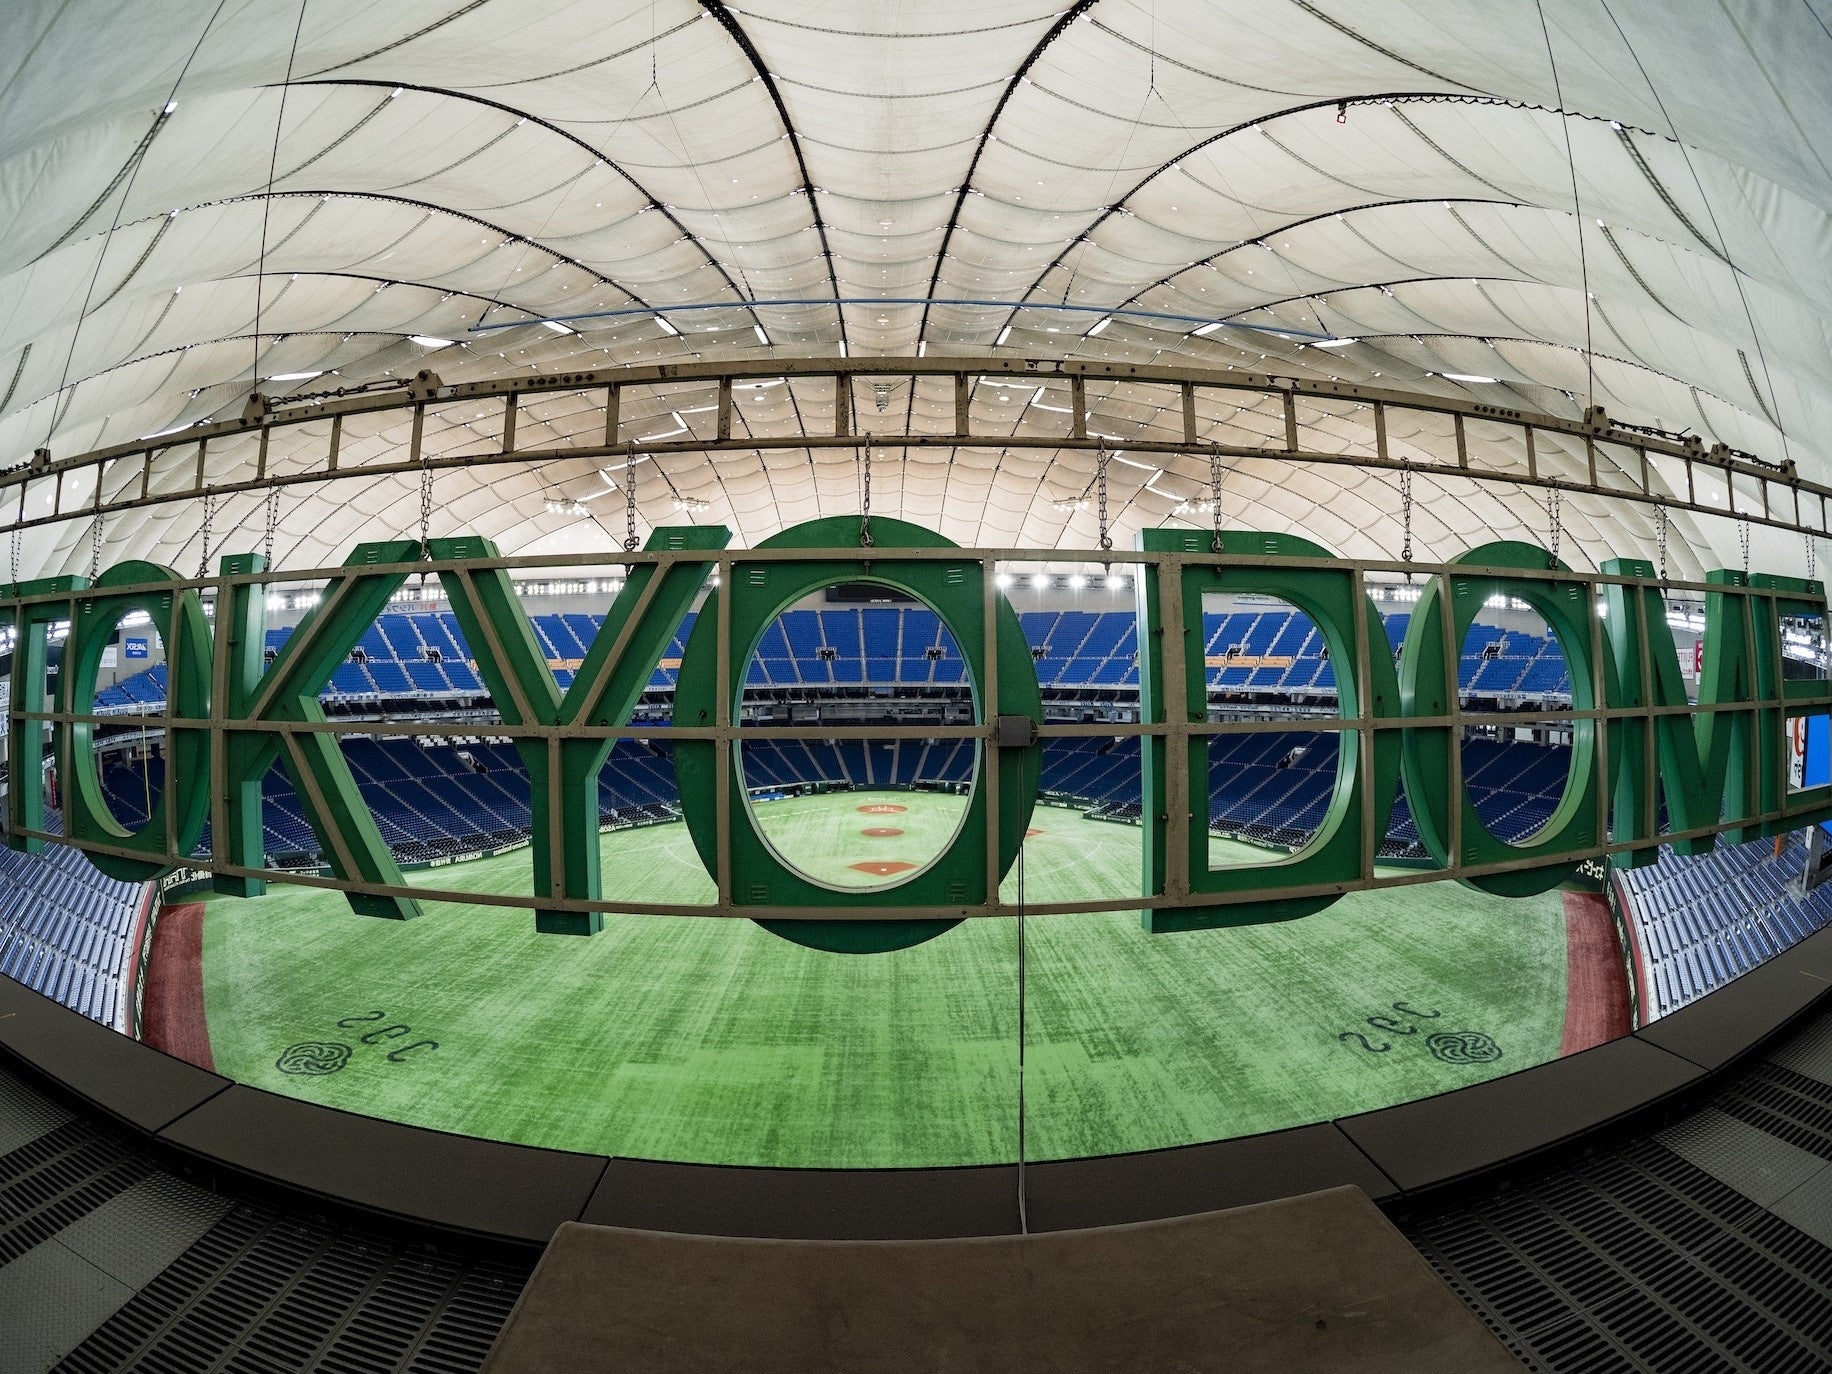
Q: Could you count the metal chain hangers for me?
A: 14